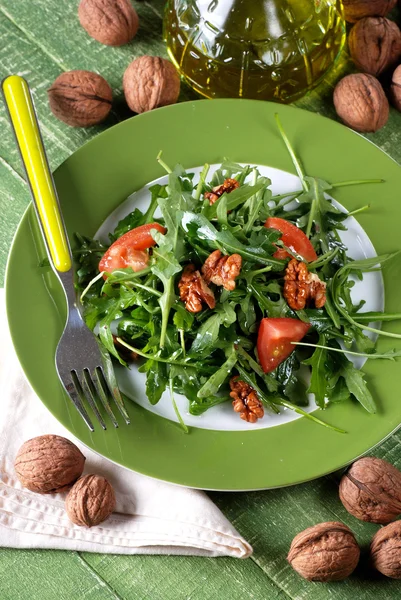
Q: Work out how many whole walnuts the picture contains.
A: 12